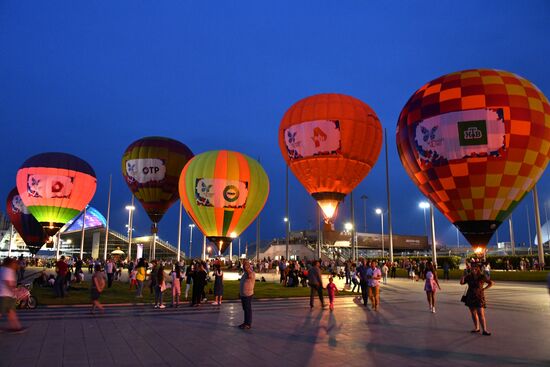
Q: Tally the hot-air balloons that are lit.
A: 4